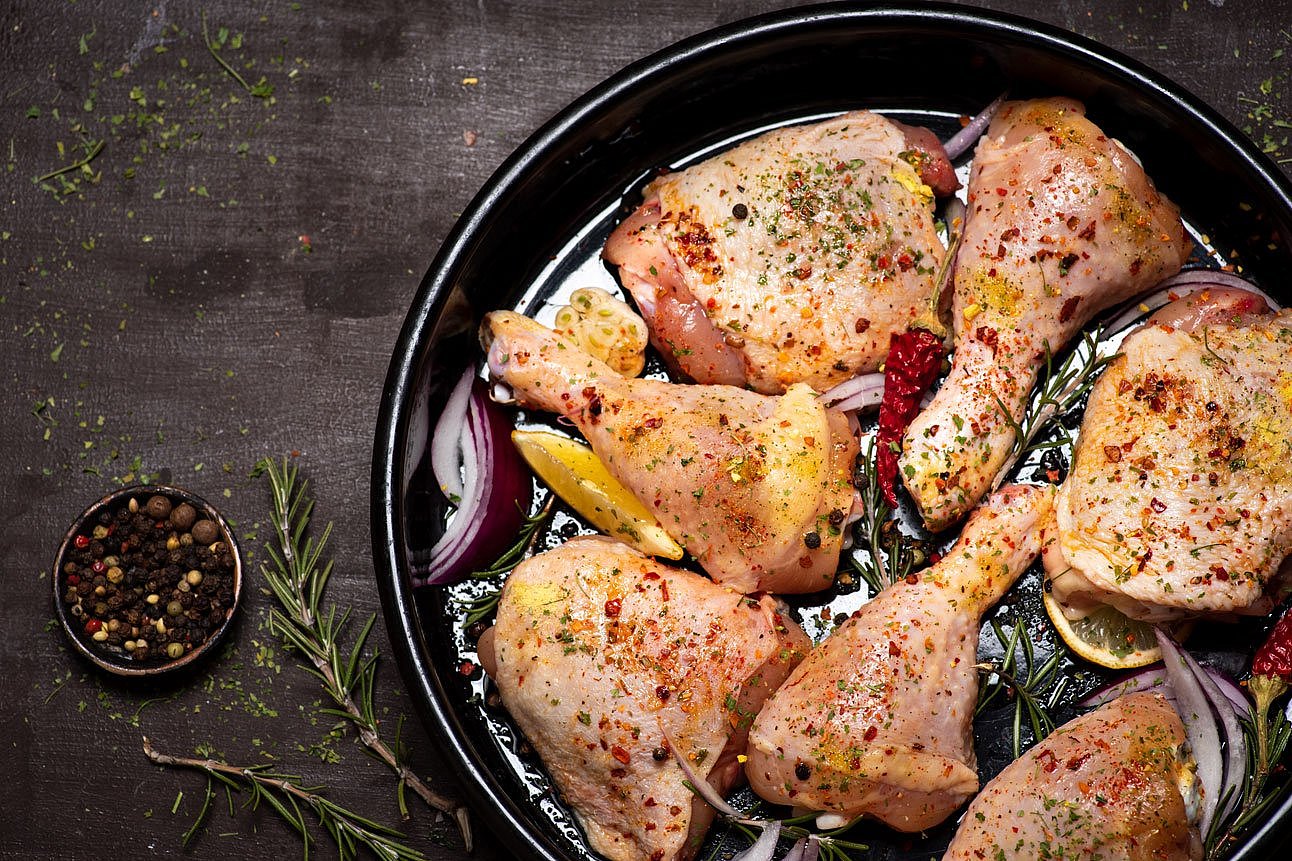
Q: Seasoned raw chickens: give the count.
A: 7